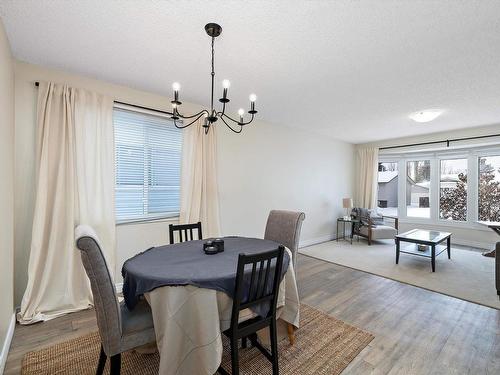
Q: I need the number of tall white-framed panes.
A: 4